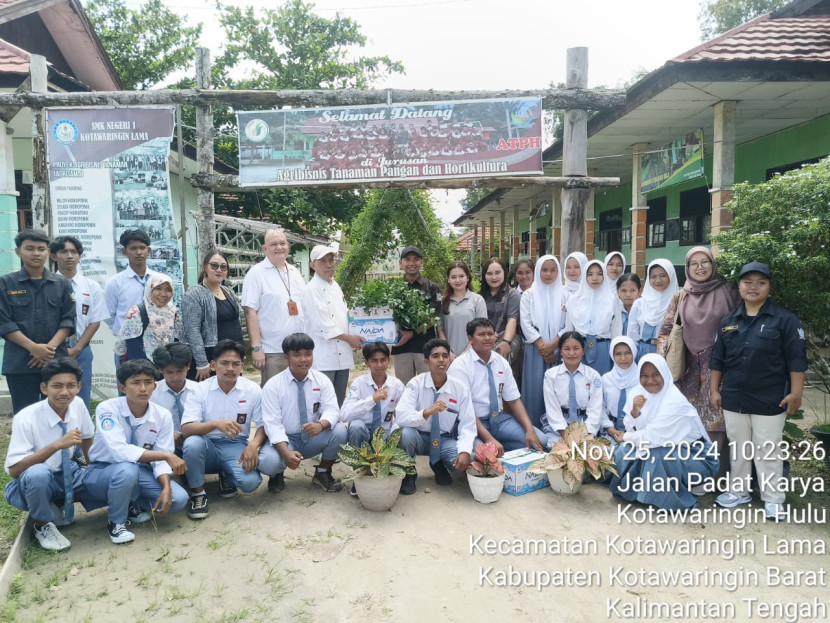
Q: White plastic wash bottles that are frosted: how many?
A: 0